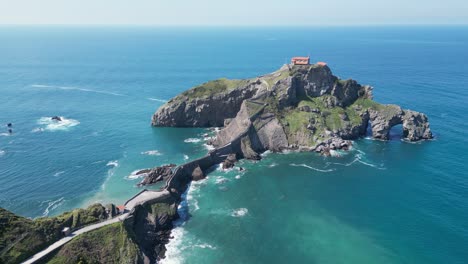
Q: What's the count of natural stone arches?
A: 2